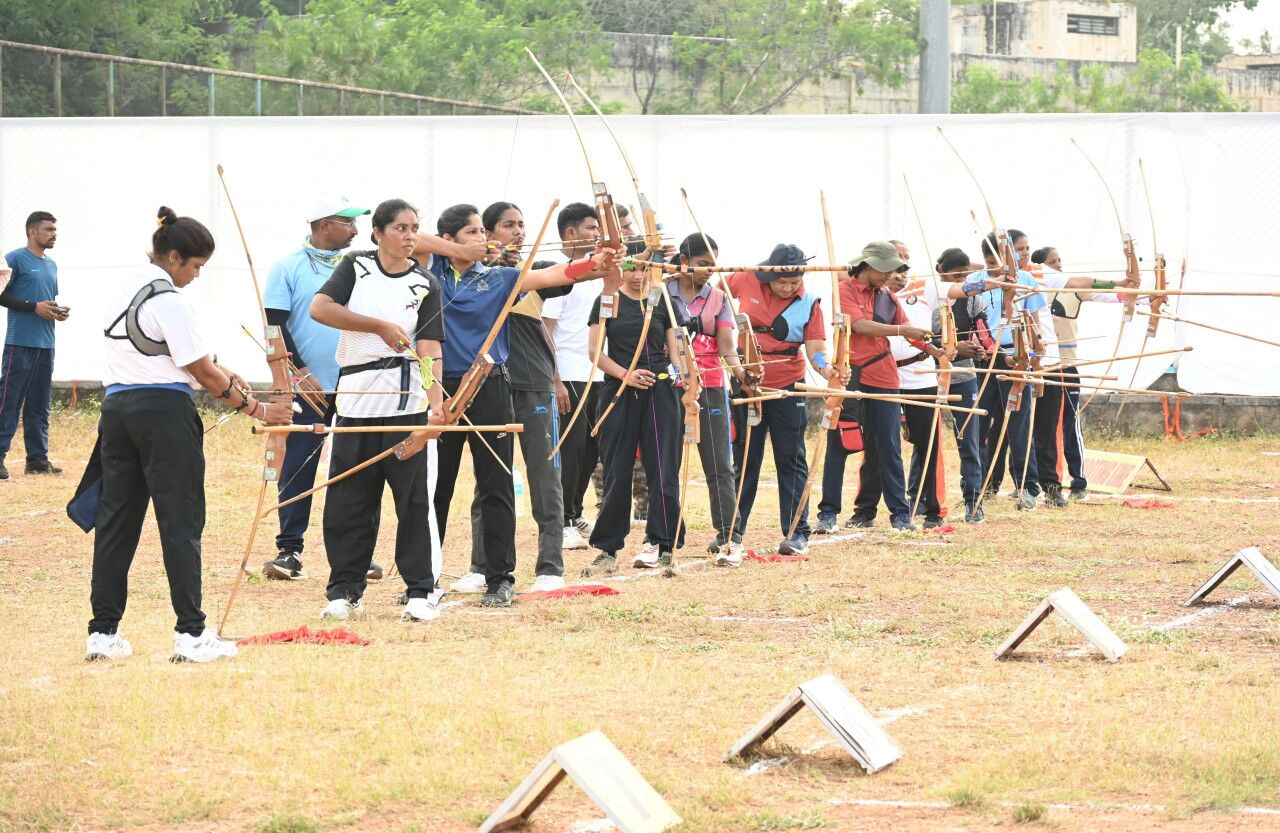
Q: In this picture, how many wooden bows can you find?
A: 13